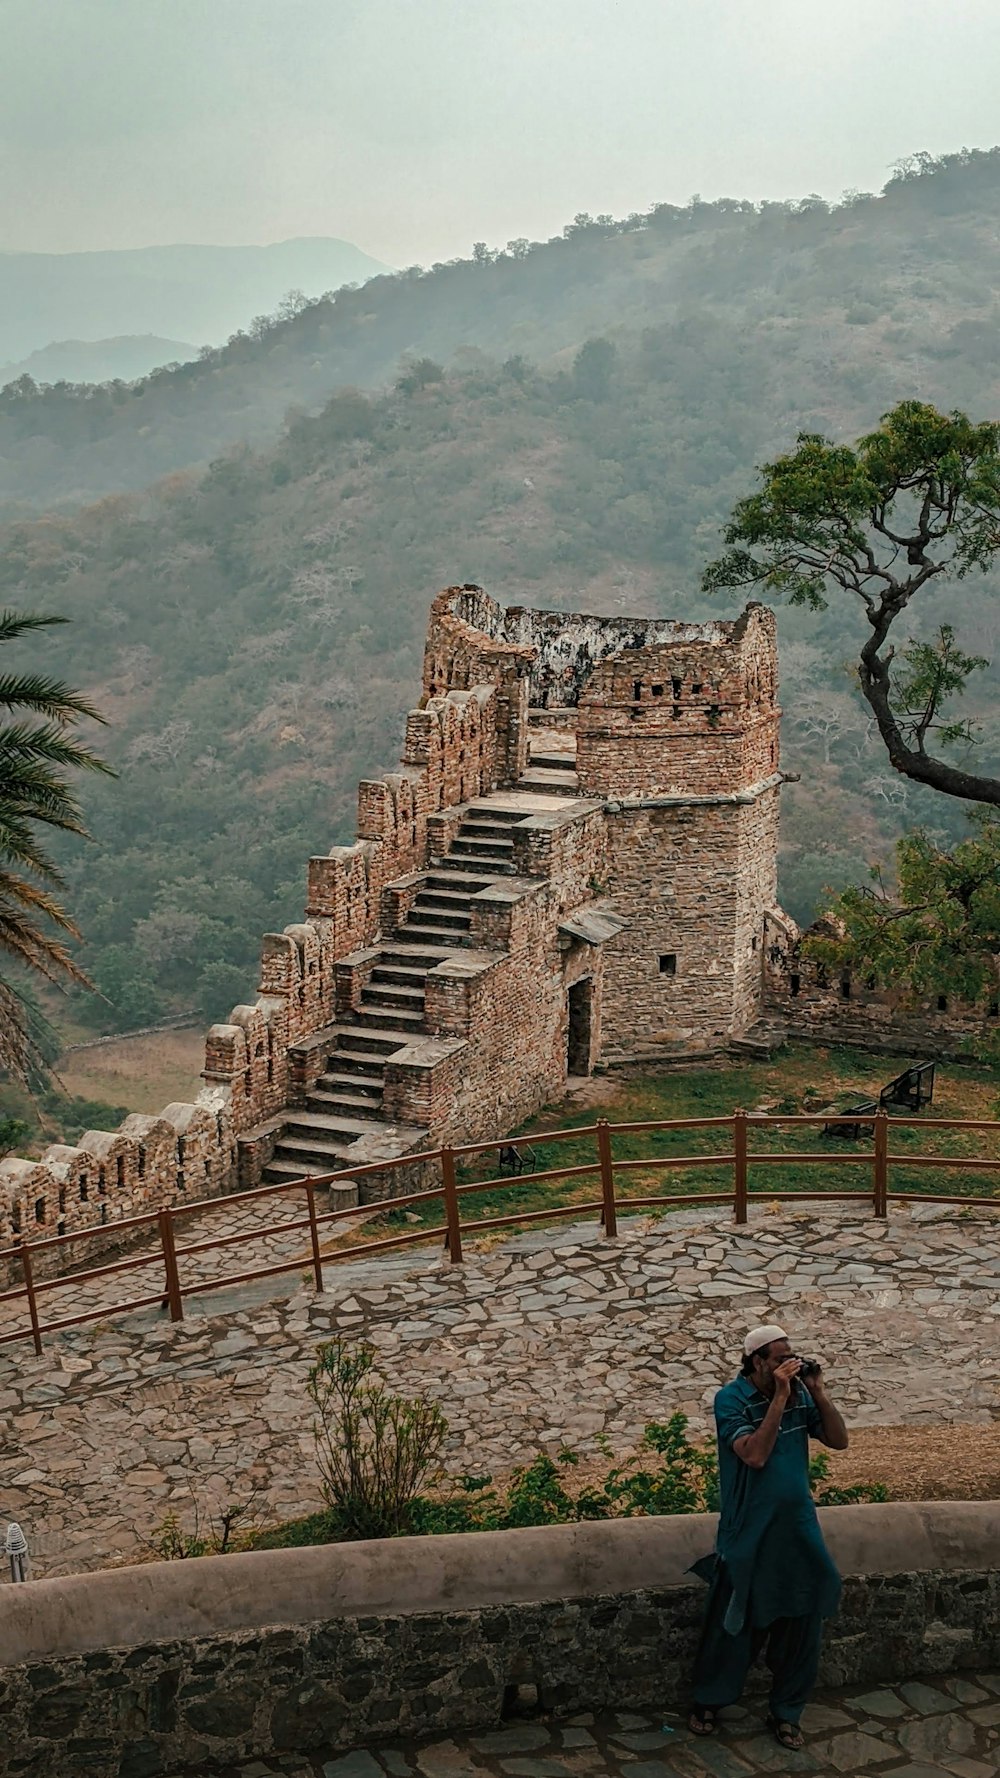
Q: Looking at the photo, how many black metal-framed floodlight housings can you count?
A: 3